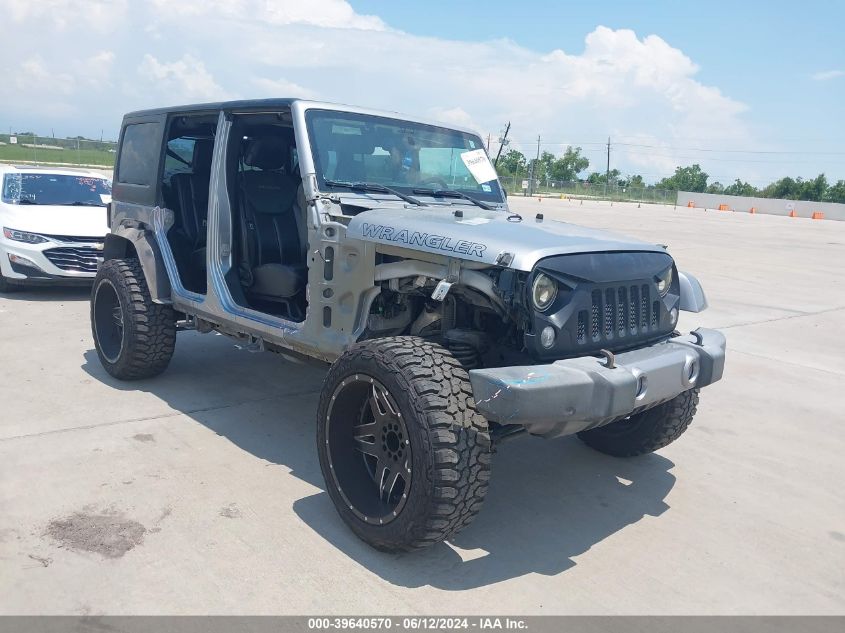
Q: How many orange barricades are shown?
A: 5